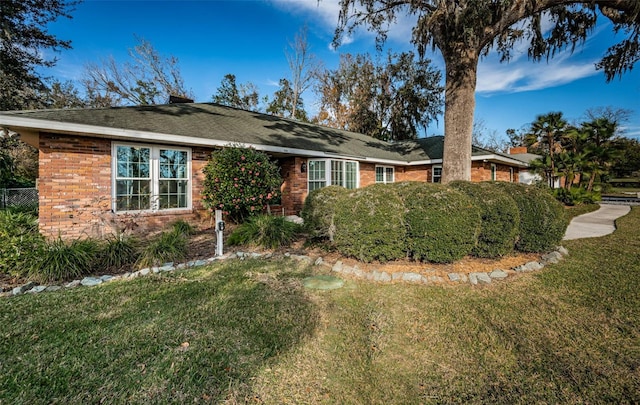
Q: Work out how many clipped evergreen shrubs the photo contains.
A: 5